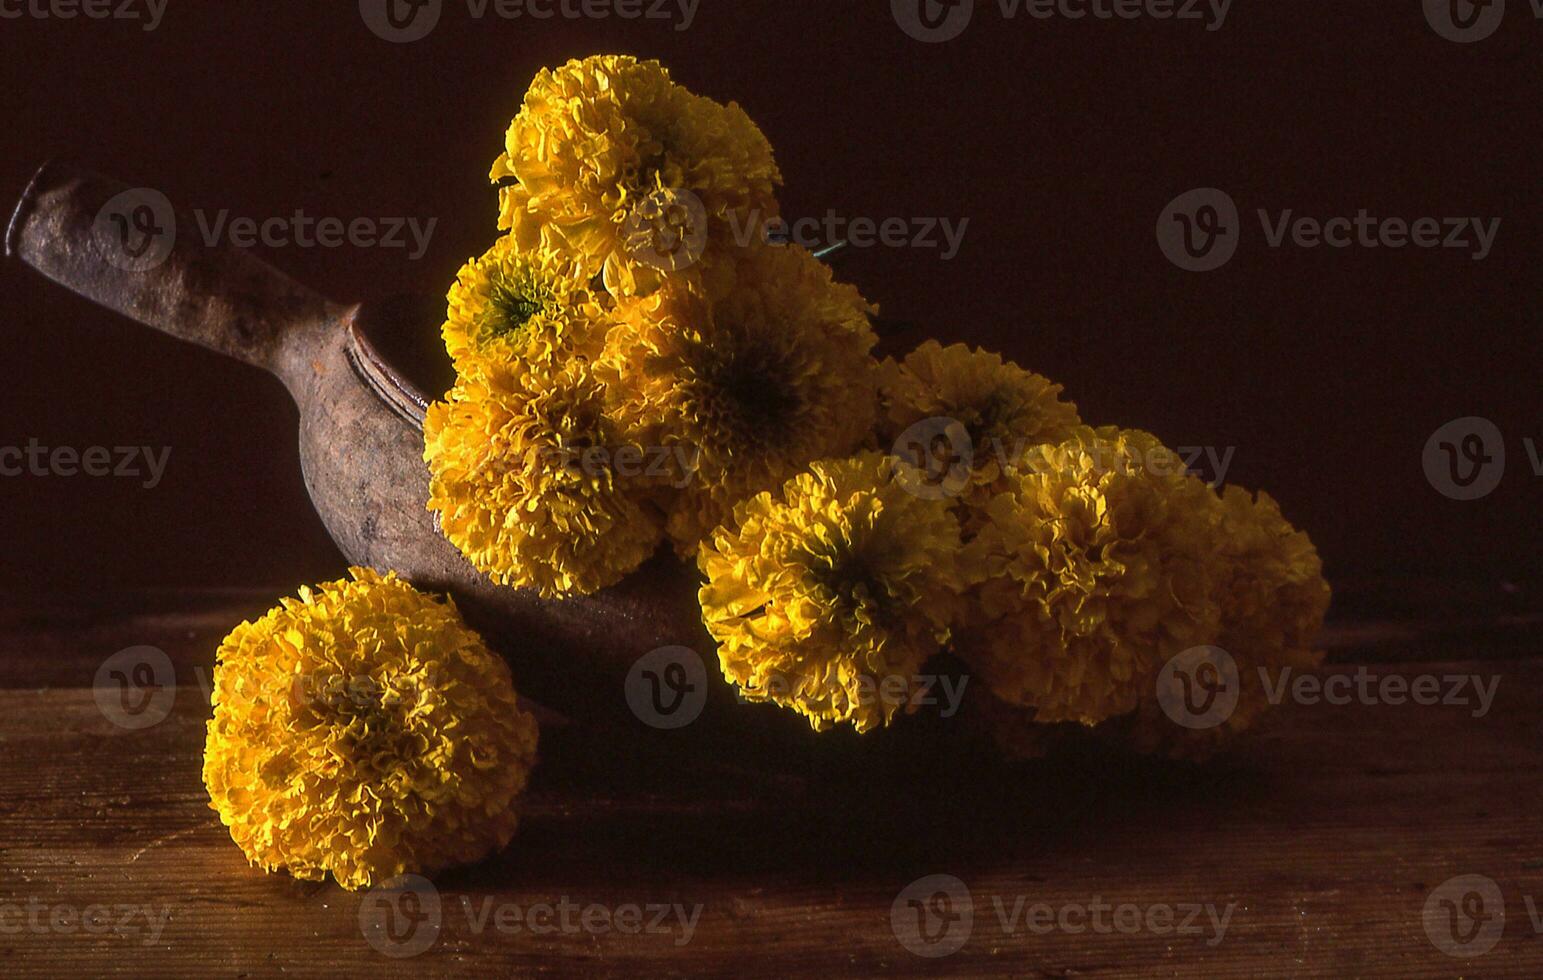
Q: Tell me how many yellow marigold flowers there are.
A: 9